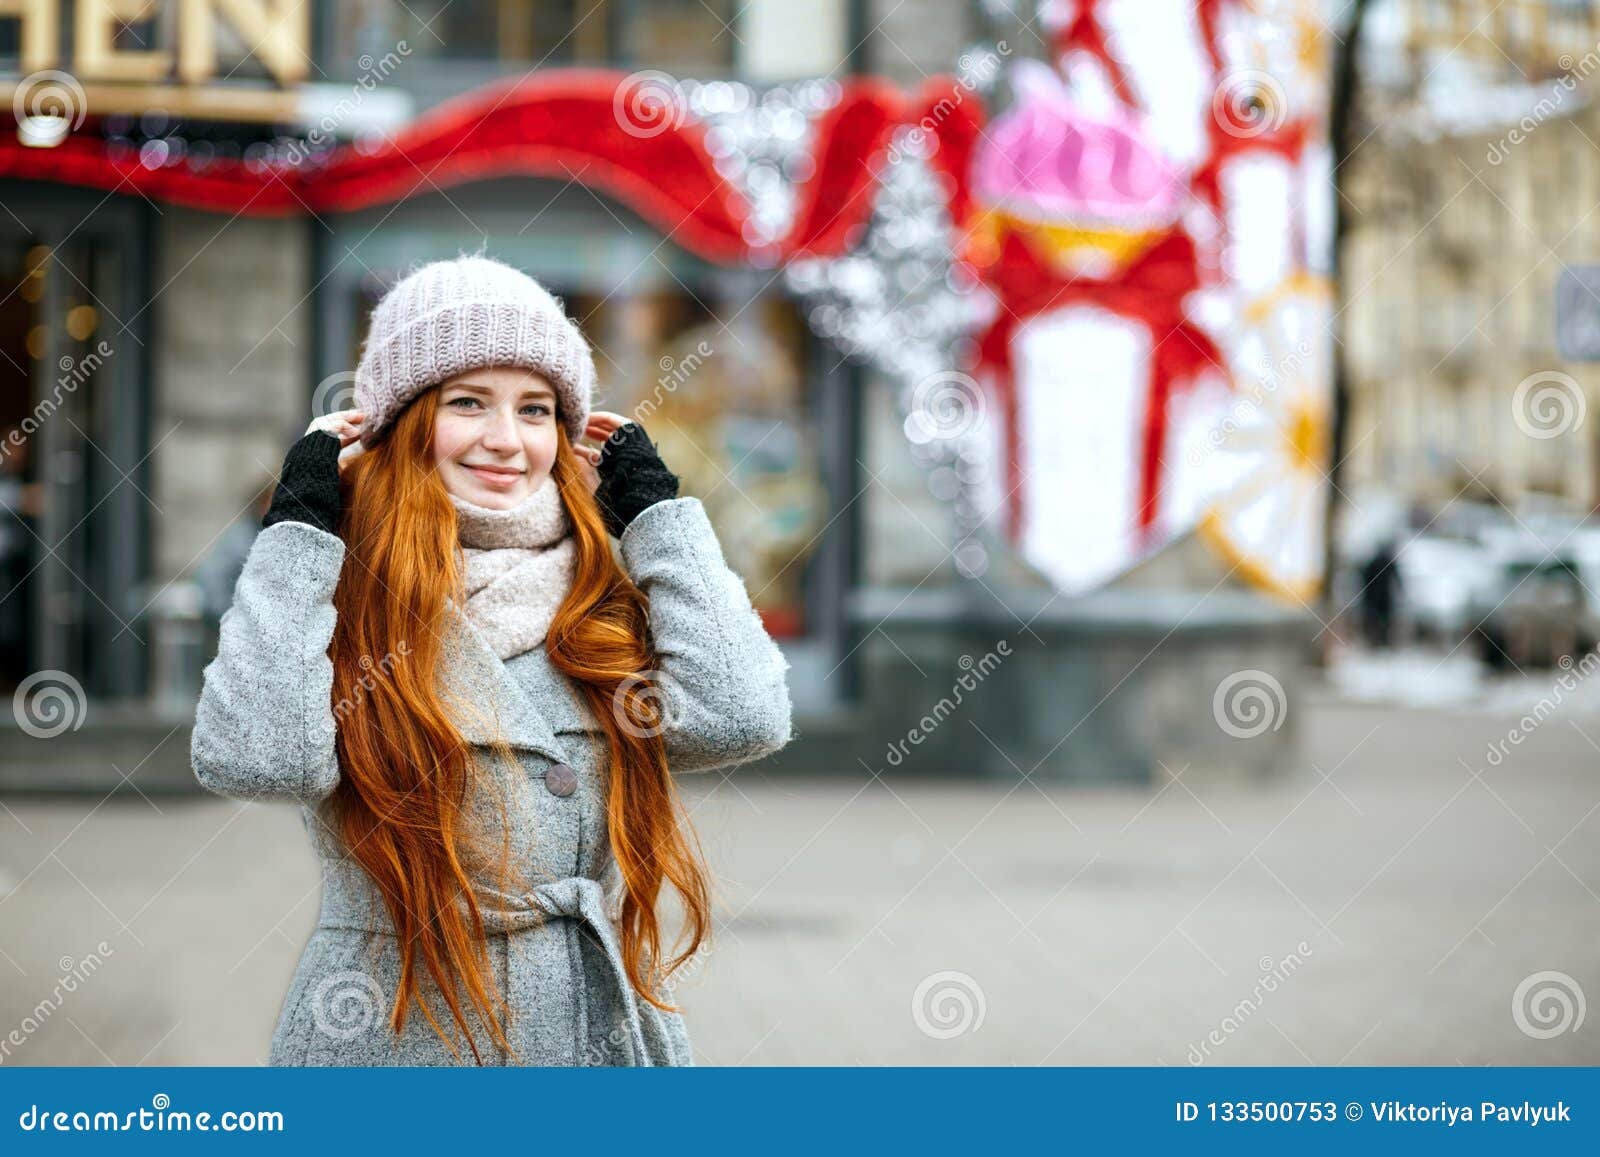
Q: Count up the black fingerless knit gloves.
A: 2